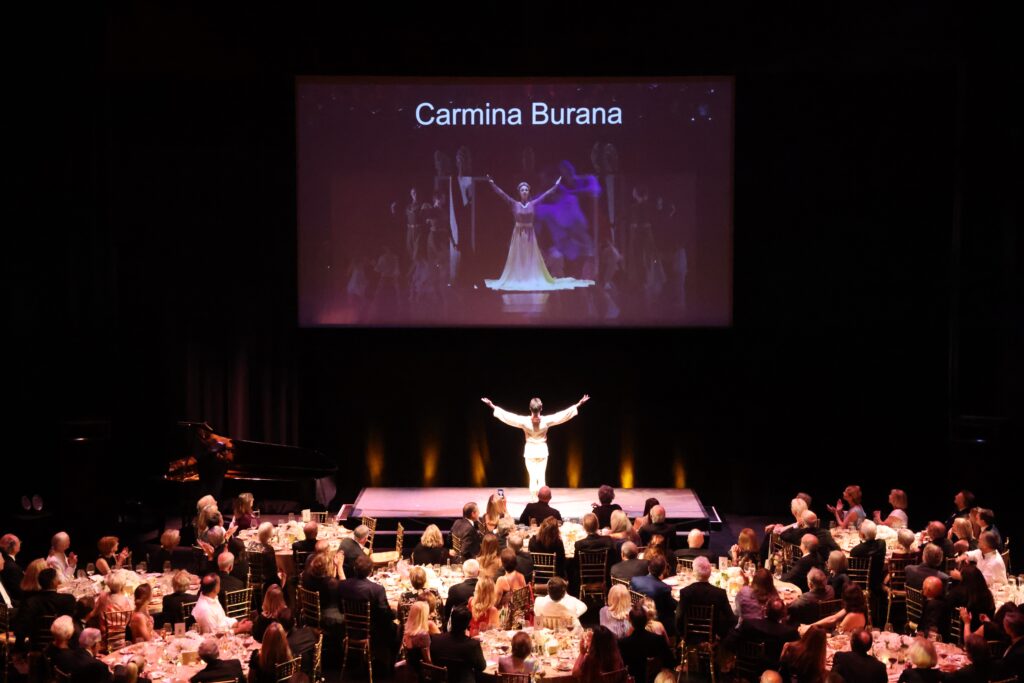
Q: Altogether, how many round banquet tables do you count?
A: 10